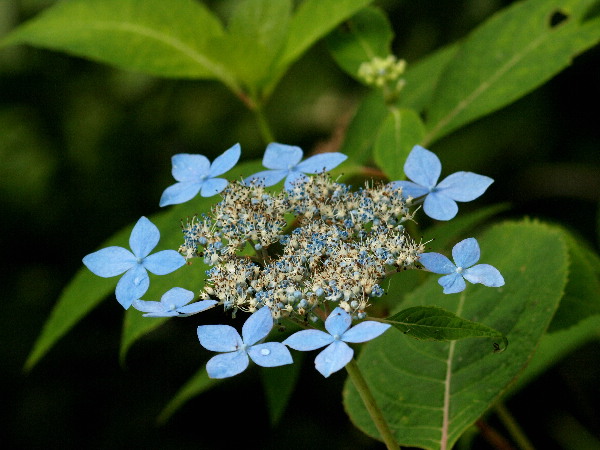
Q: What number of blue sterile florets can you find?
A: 8